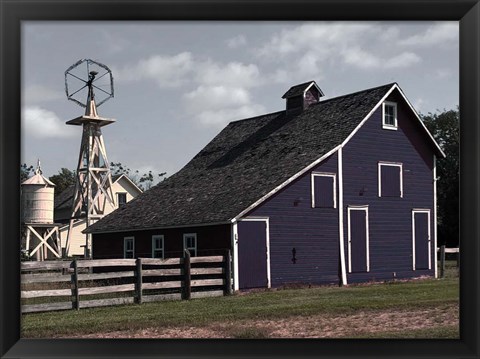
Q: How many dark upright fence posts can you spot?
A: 5